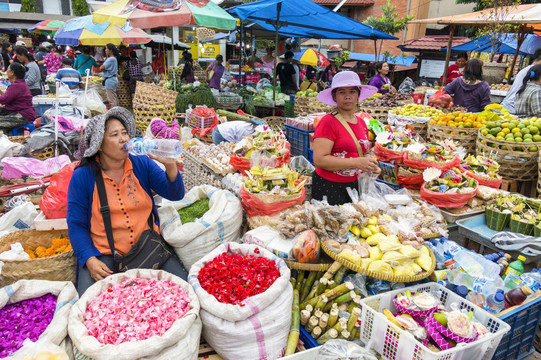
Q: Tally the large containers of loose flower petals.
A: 3